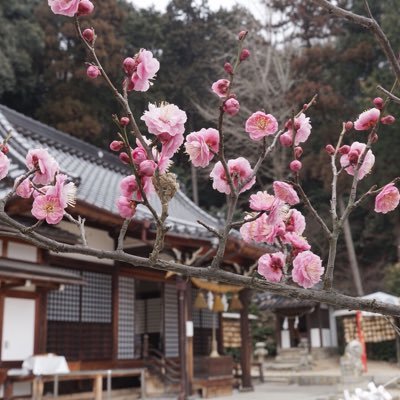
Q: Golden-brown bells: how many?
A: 3